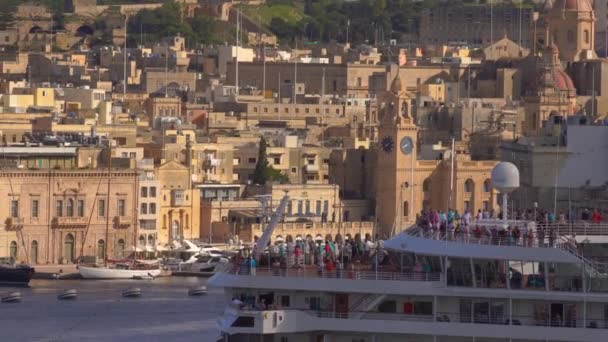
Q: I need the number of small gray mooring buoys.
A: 4